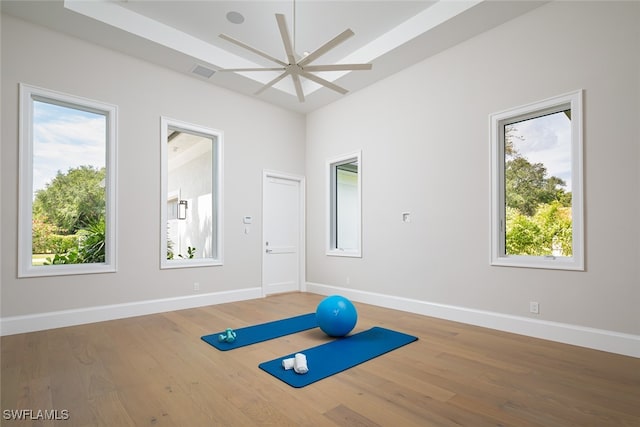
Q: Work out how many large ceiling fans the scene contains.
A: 1